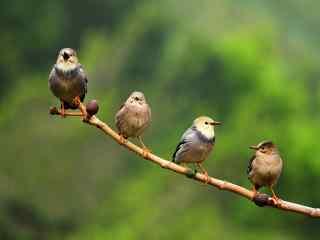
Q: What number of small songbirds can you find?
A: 4